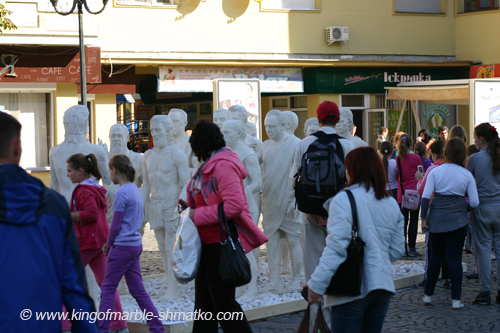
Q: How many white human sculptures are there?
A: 12